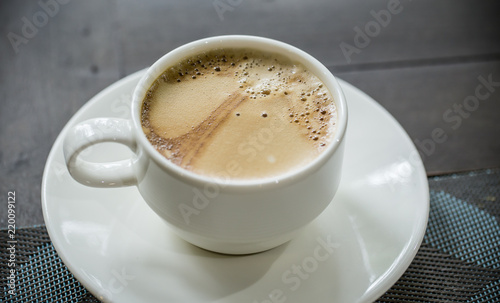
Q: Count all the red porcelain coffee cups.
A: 0